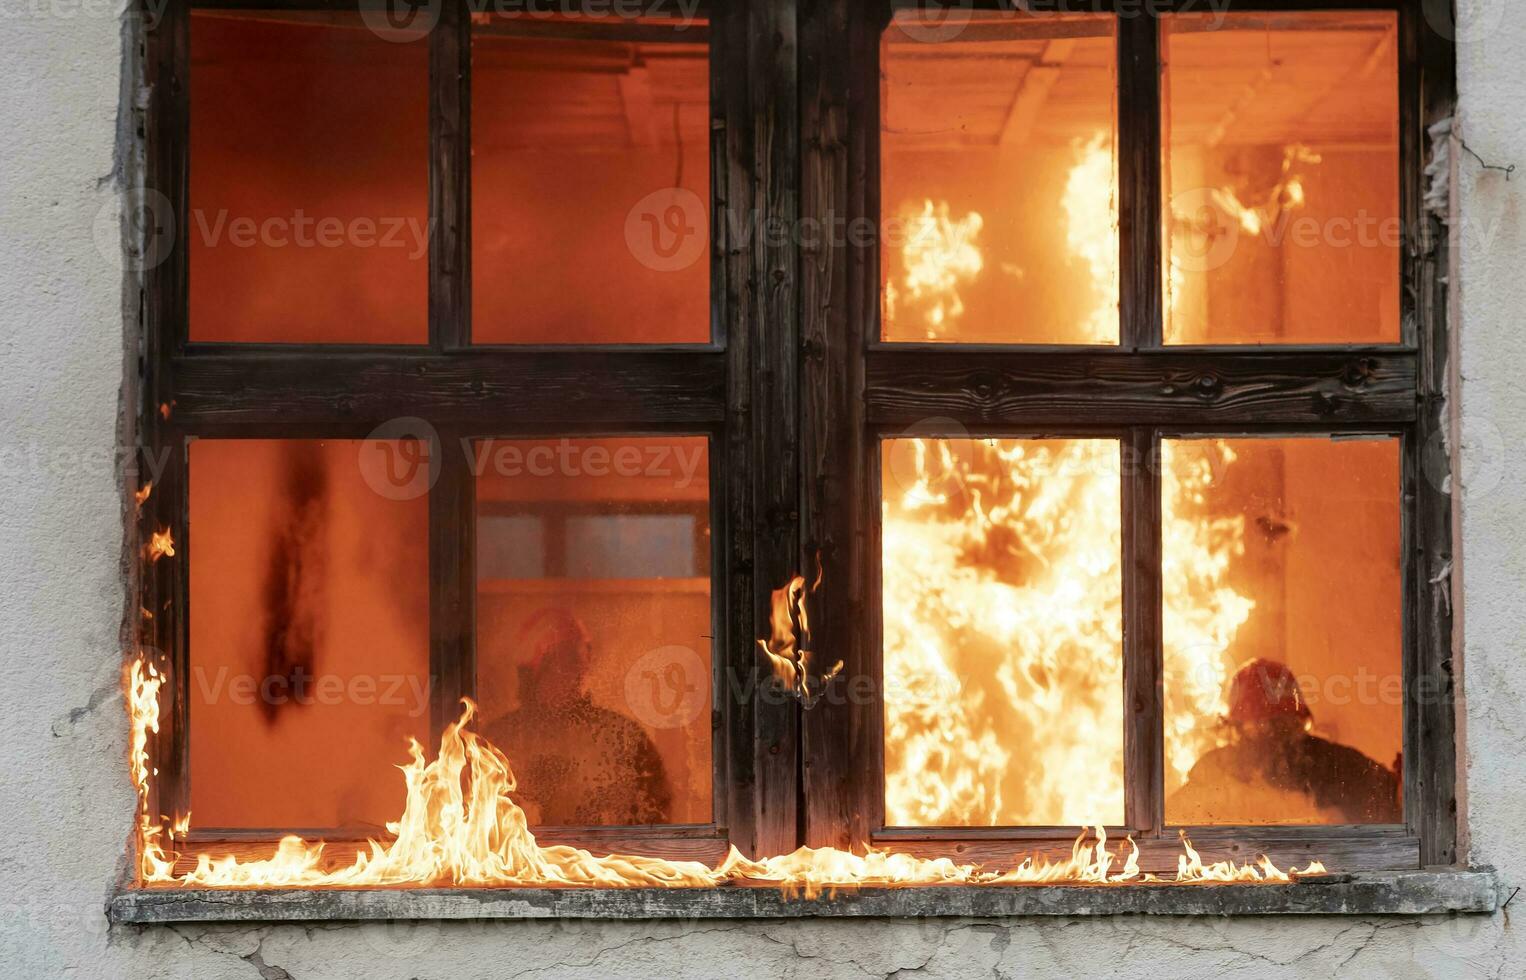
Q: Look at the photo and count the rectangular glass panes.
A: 8